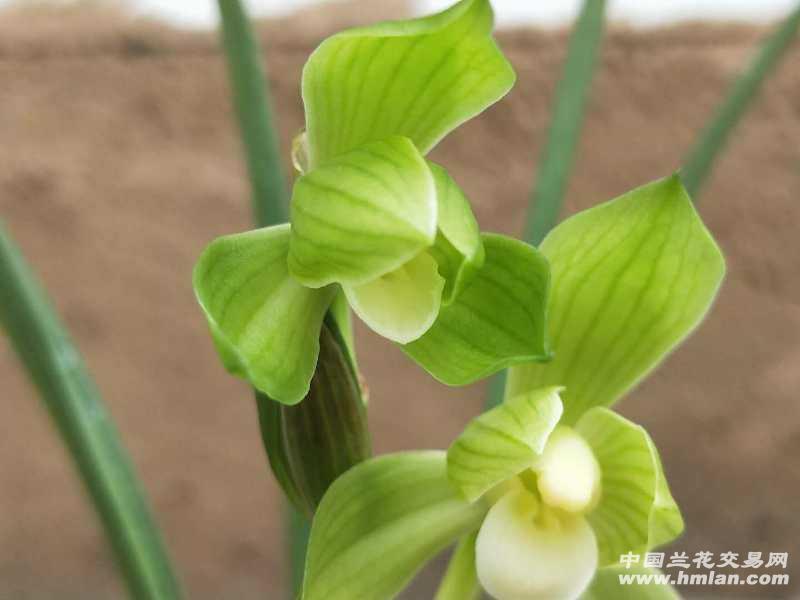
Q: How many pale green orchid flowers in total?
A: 2